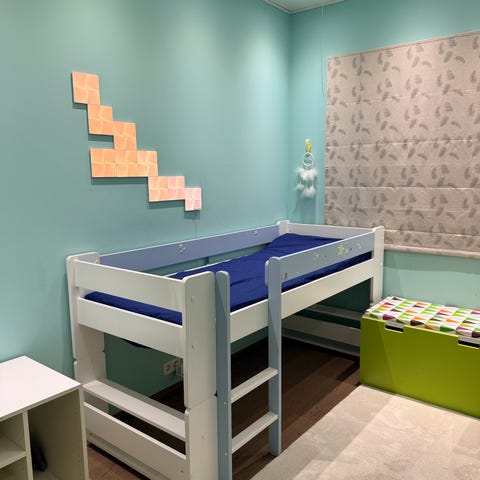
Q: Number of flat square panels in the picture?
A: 9